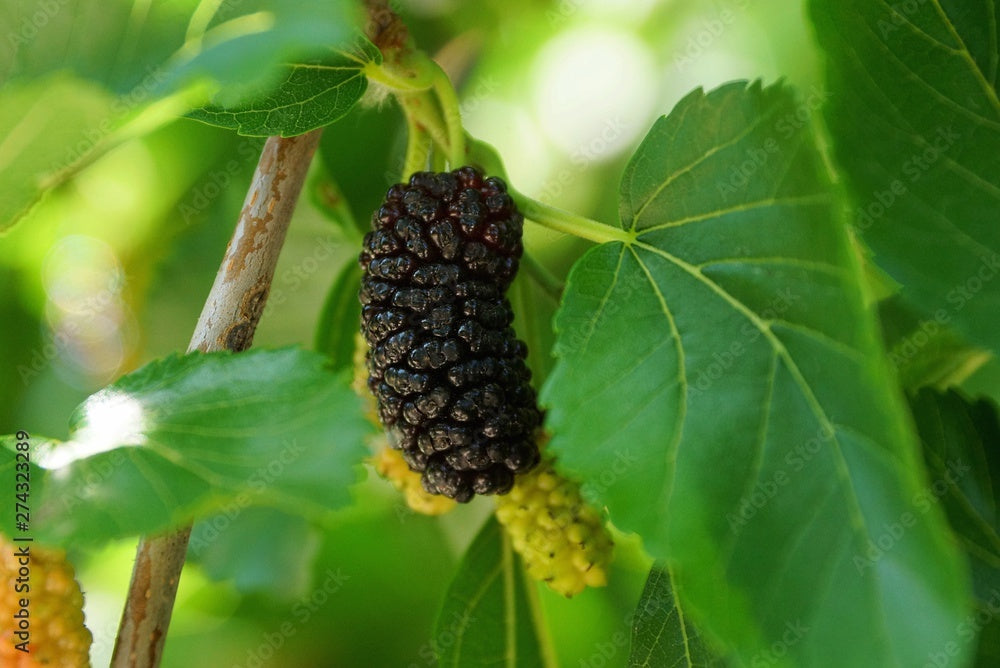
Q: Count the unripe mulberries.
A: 3